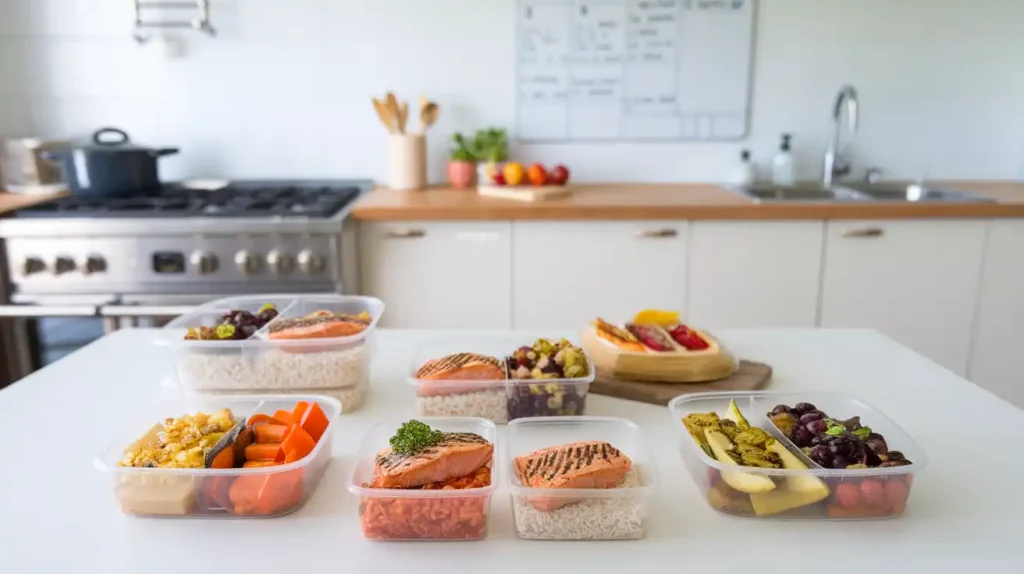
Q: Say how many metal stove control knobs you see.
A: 7